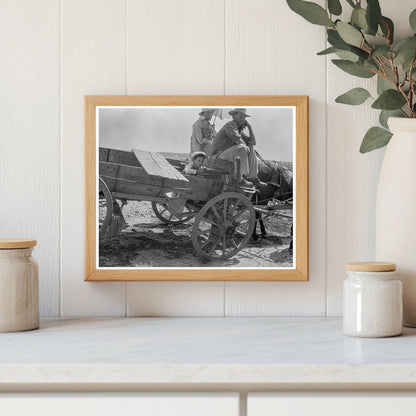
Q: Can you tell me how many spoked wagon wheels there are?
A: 3